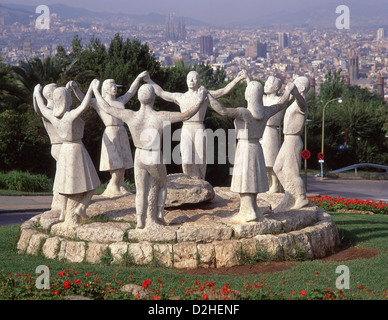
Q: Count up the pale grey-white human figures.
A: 8